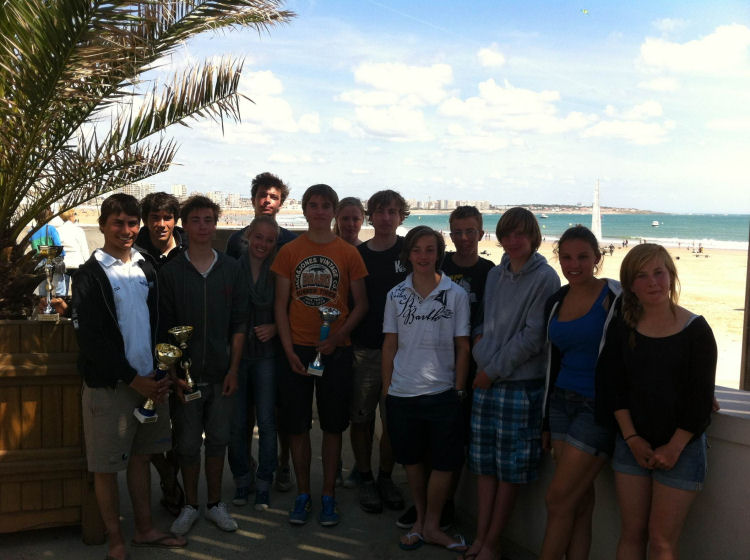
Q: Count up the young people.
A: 13